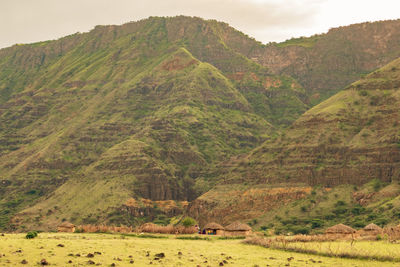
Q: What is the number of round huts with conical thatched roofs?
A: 5